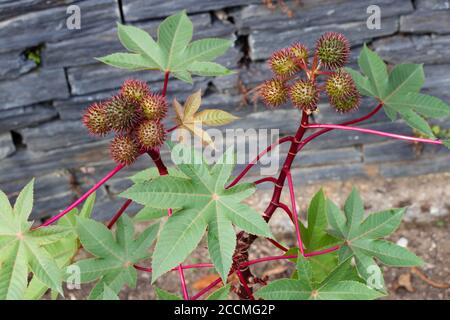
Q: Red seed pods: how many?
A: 12